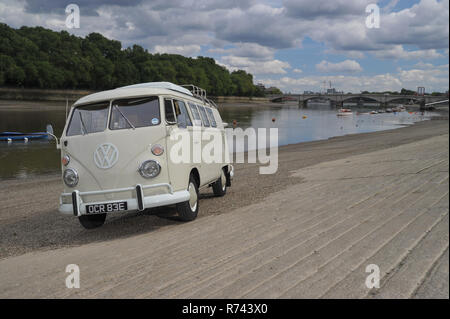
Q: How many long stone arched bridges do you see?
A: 1